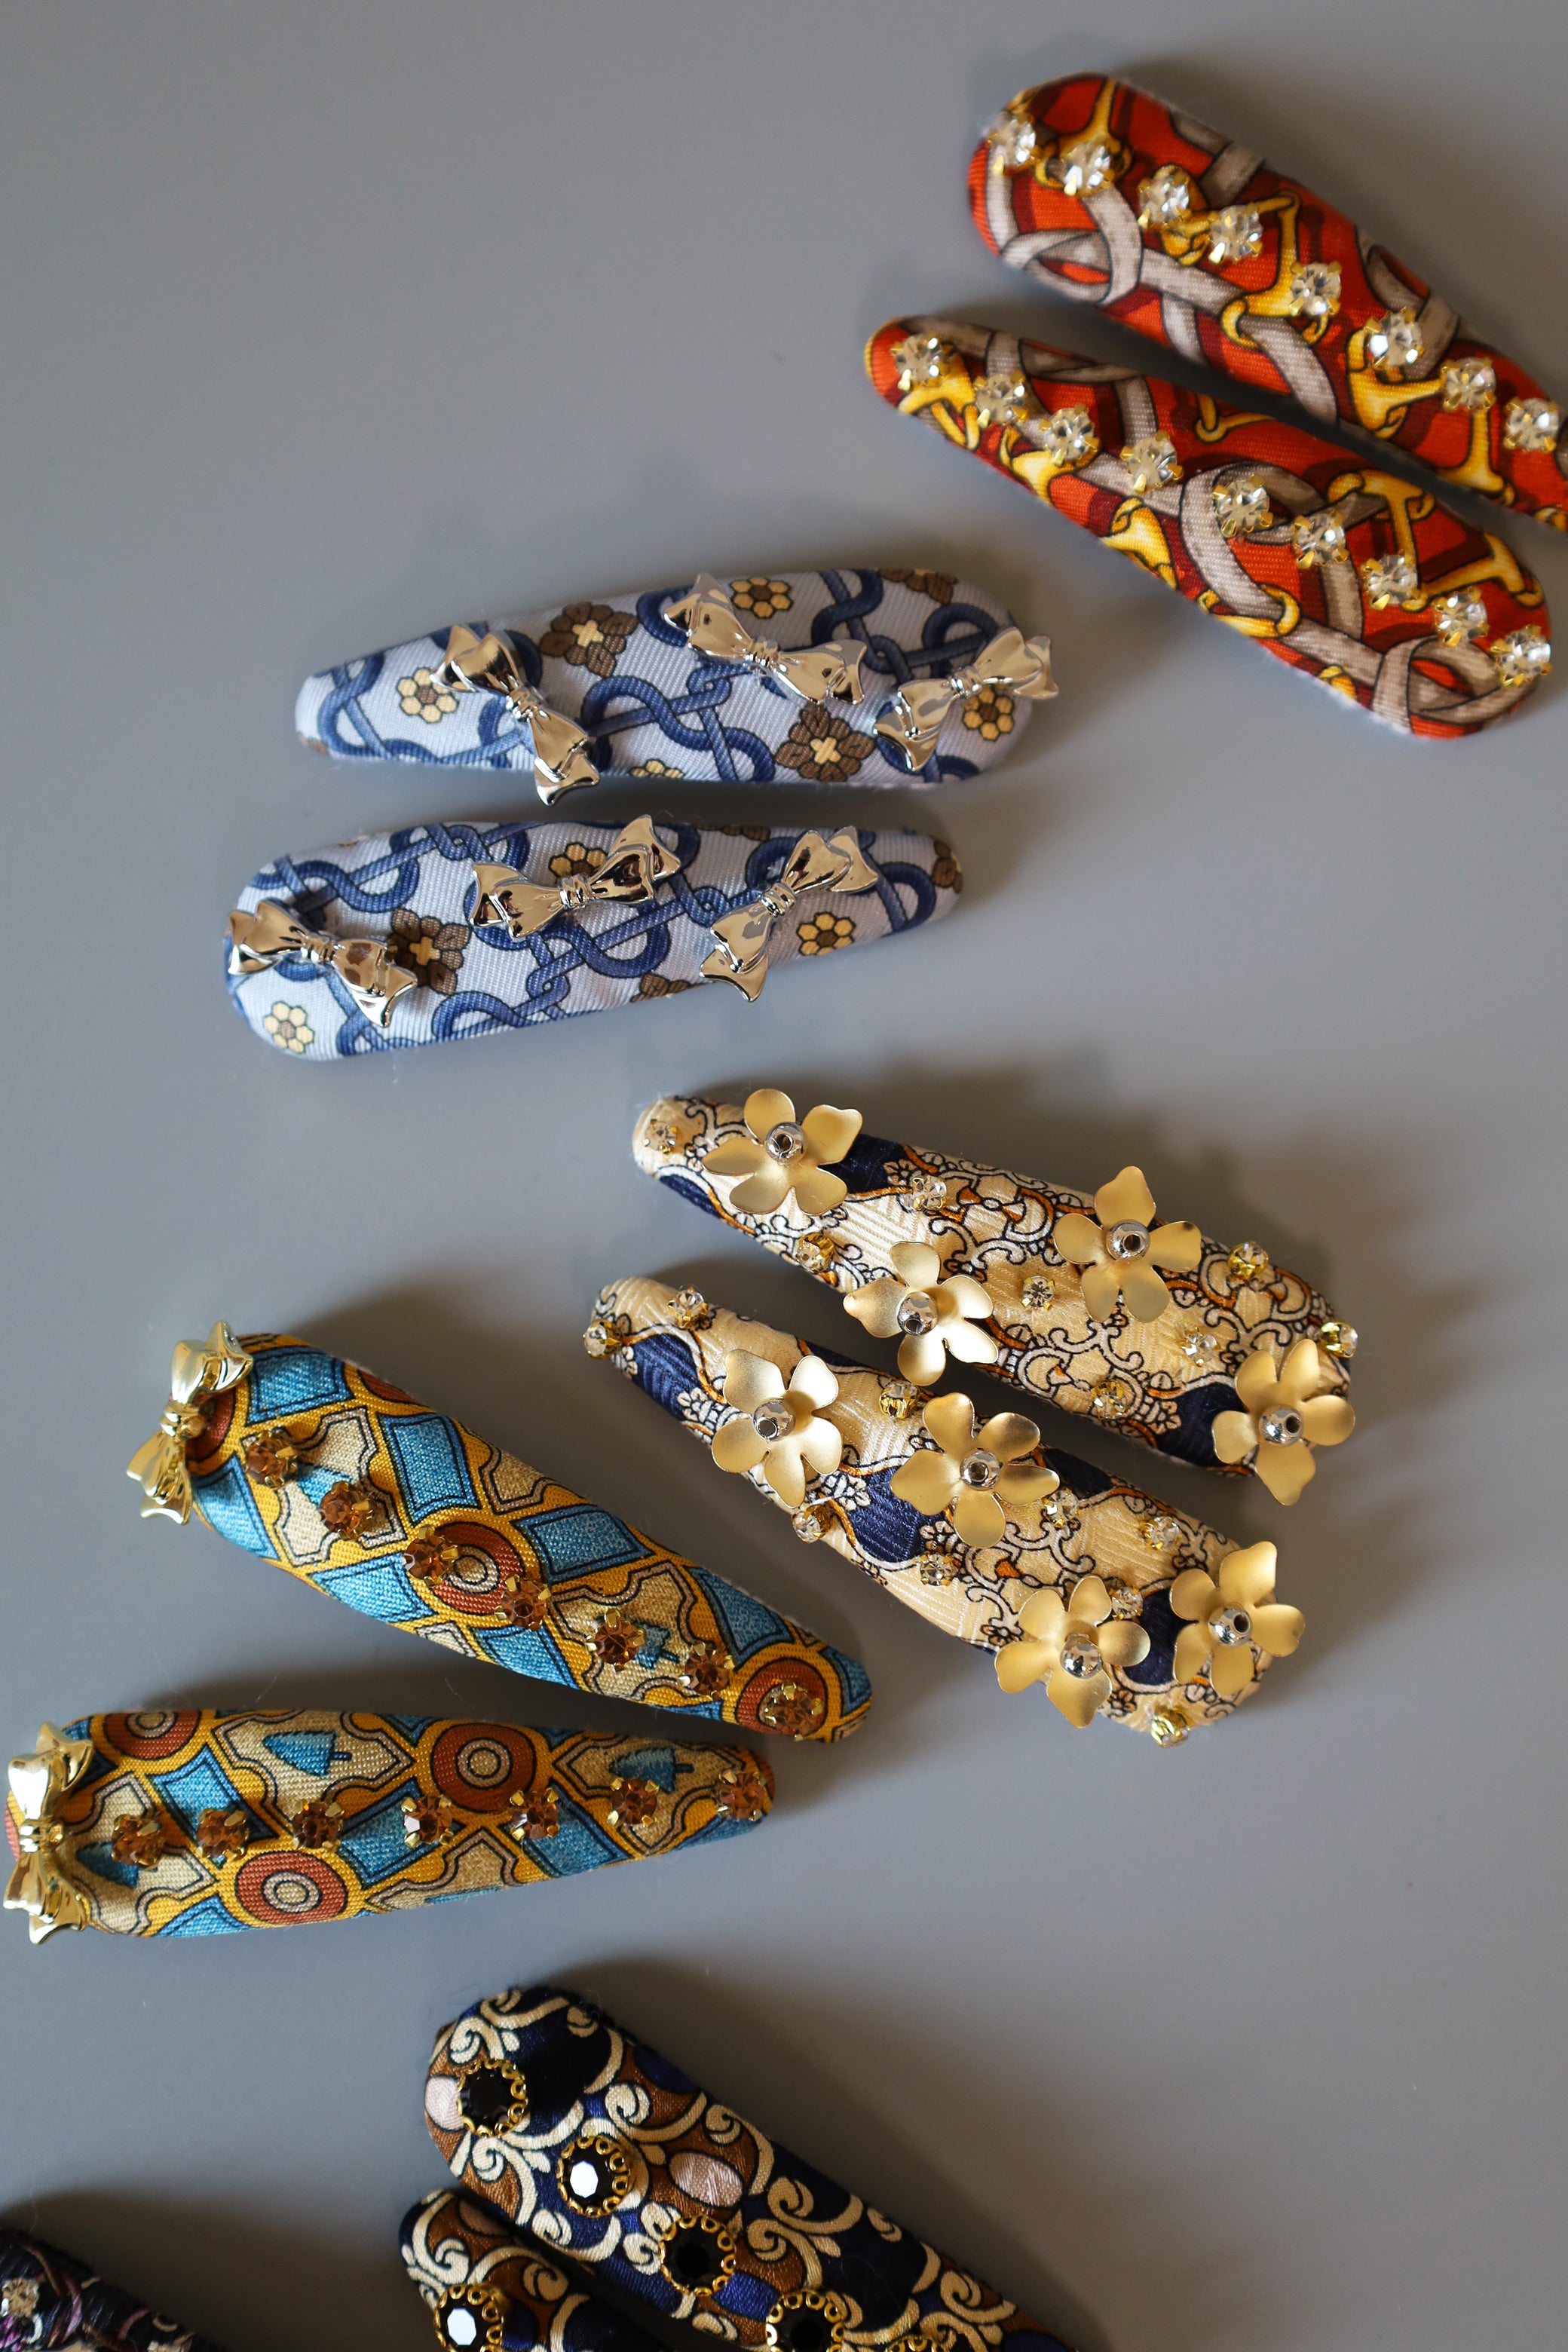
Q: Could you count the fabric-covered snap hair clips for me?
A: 11